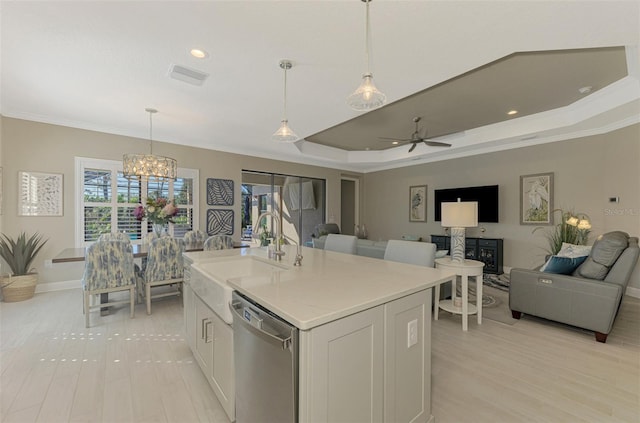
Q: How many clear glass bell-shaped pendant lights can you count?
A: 2